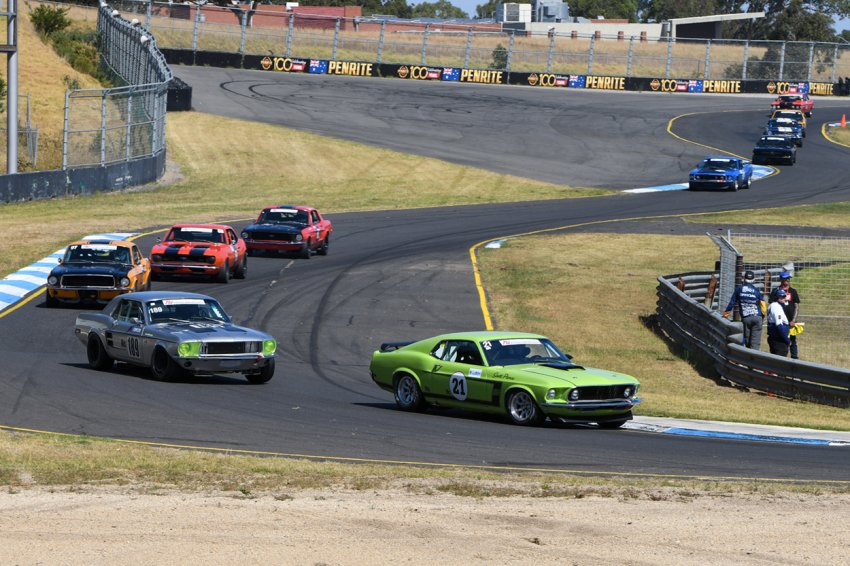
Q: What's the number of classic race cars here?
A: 10